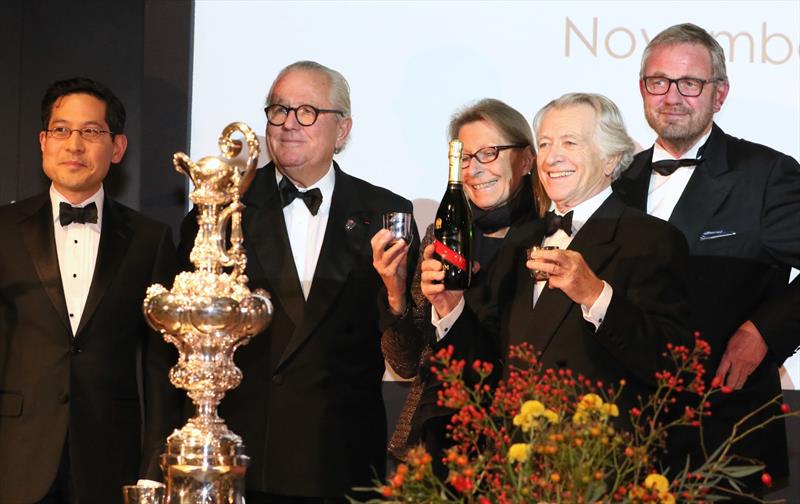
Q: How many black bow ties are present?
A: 4